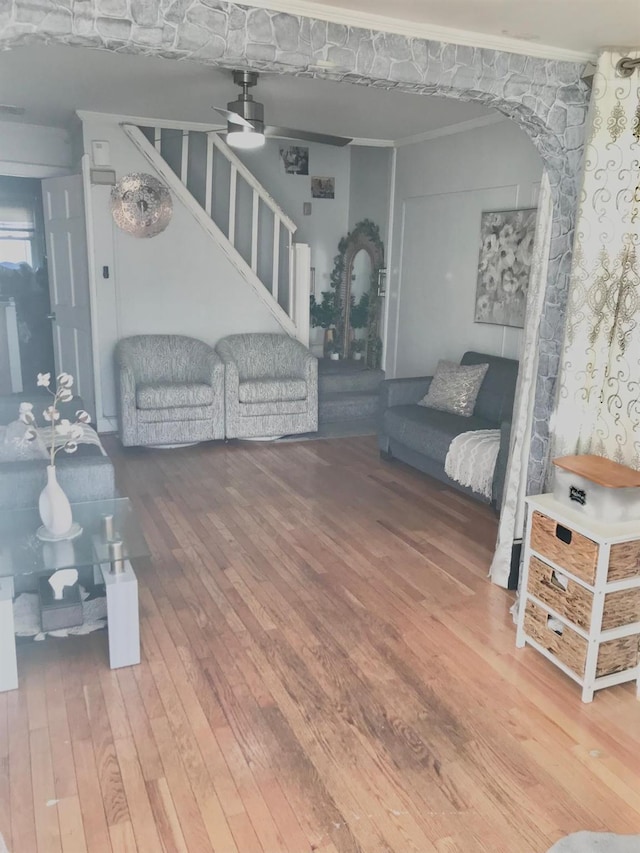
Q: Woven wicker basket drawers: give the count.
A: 3